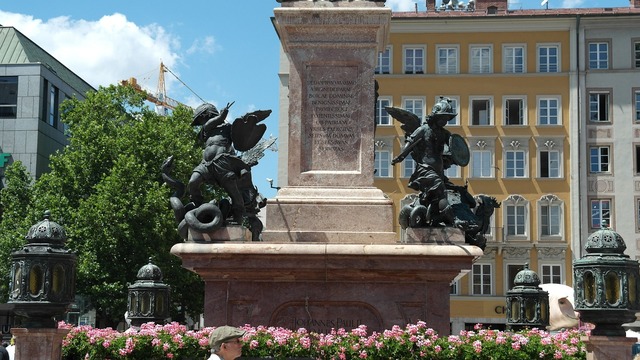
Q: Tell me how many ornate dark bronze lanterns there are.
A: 4